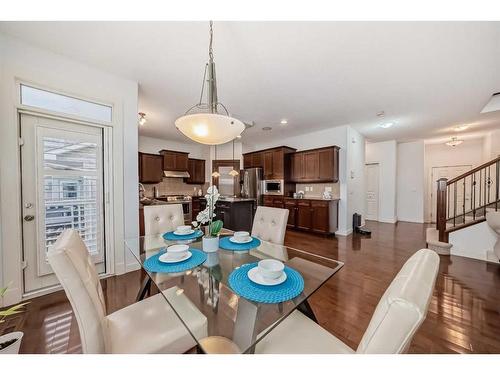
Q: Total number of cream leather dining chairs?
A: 4